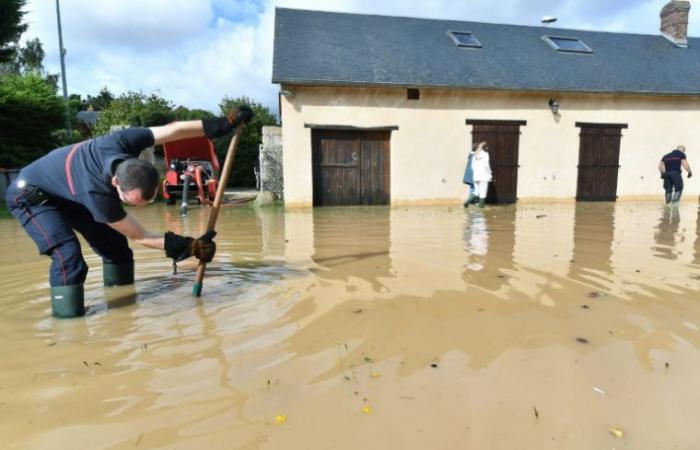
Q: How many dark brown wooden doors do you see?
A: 3